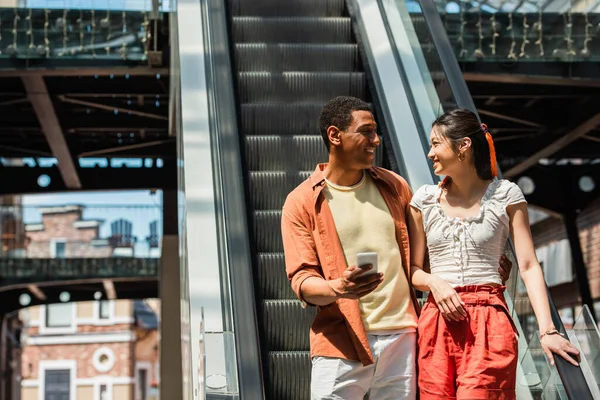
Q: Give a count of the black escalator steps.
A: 11